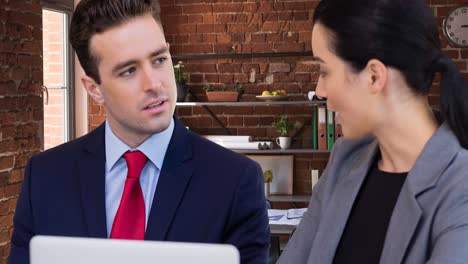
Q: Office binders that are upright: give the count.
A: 4